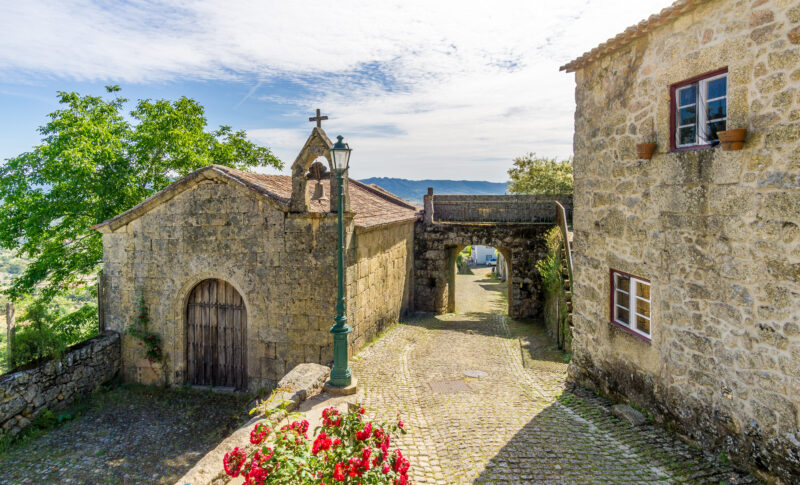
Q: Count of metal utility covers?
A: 2